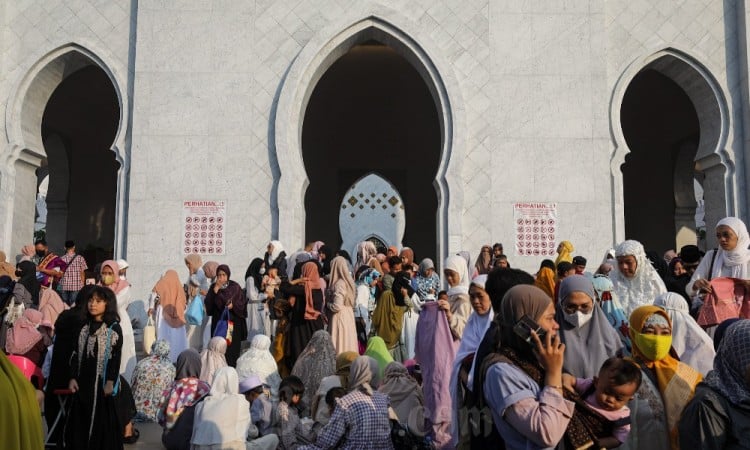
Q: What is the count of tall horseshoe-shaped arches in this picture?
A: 3